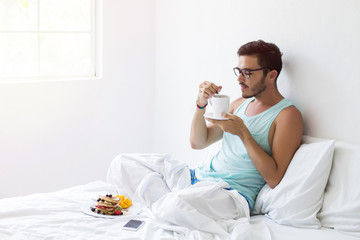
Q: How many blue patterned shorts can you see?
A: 1